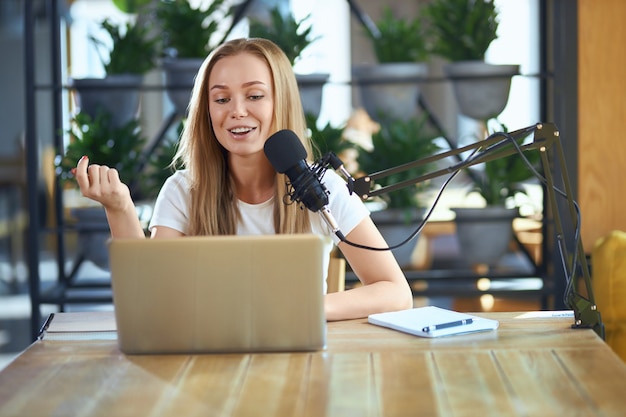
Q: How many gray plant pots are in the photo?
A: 8